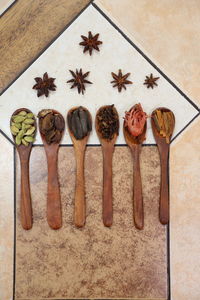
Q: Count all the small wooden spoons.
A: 6